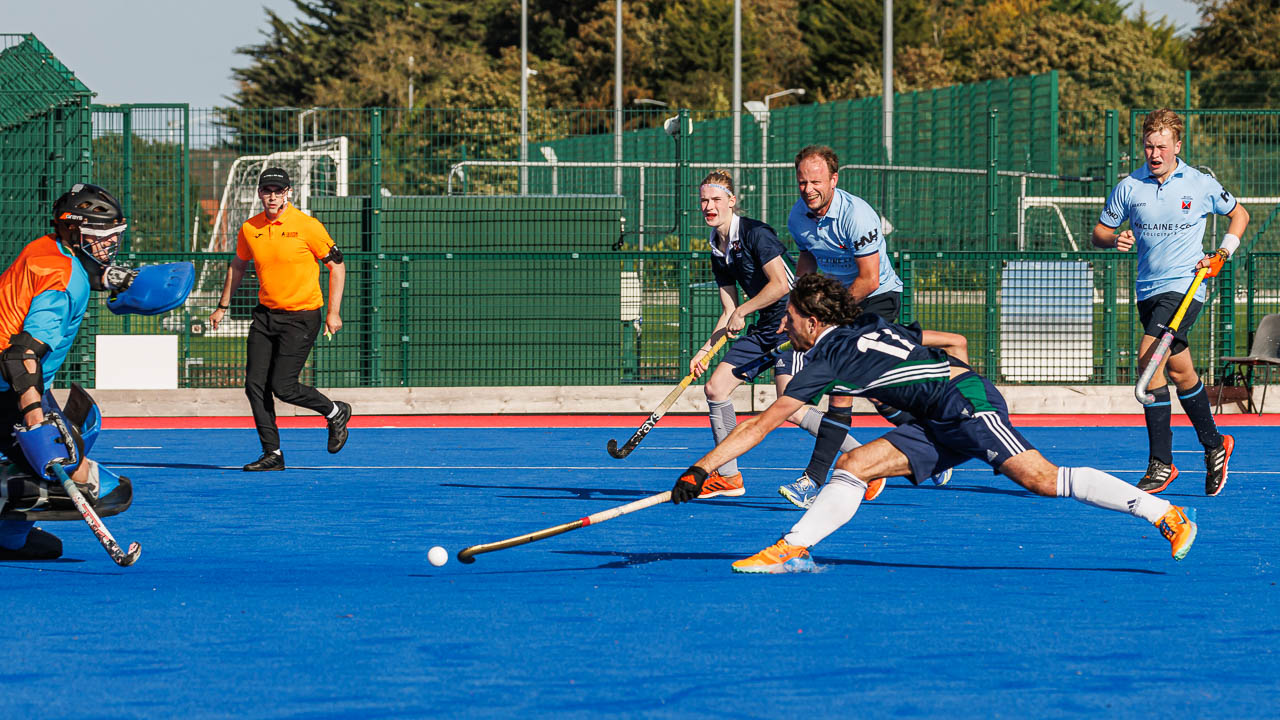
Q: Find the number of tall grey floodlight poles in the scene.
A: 4